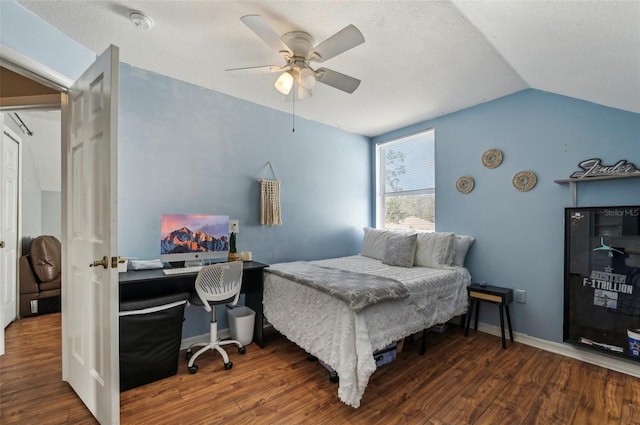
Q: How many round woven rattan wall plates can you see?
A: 3